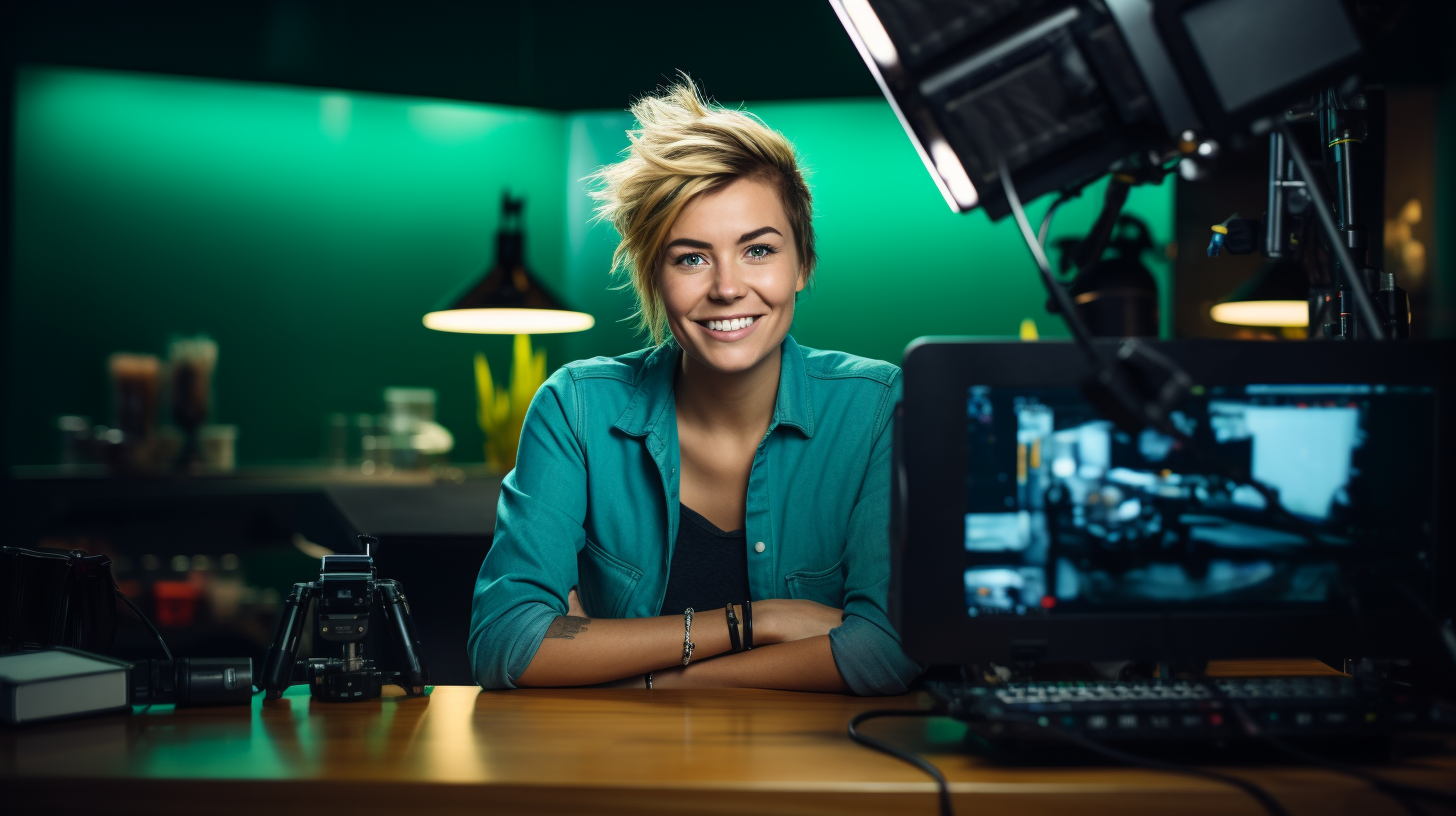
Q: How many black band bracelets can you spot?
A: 2